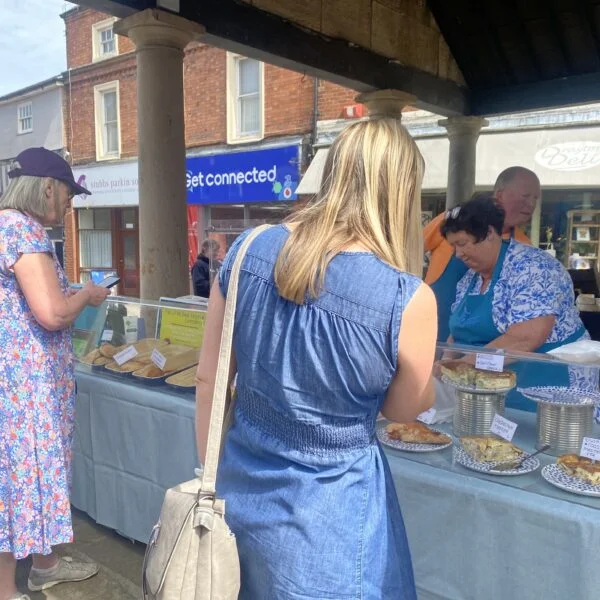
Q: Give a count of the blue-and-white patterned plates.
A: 5